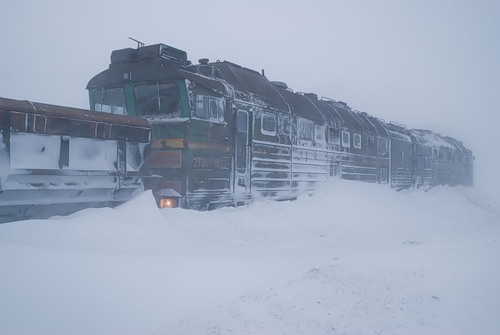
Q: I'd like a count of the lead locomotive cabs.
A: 1